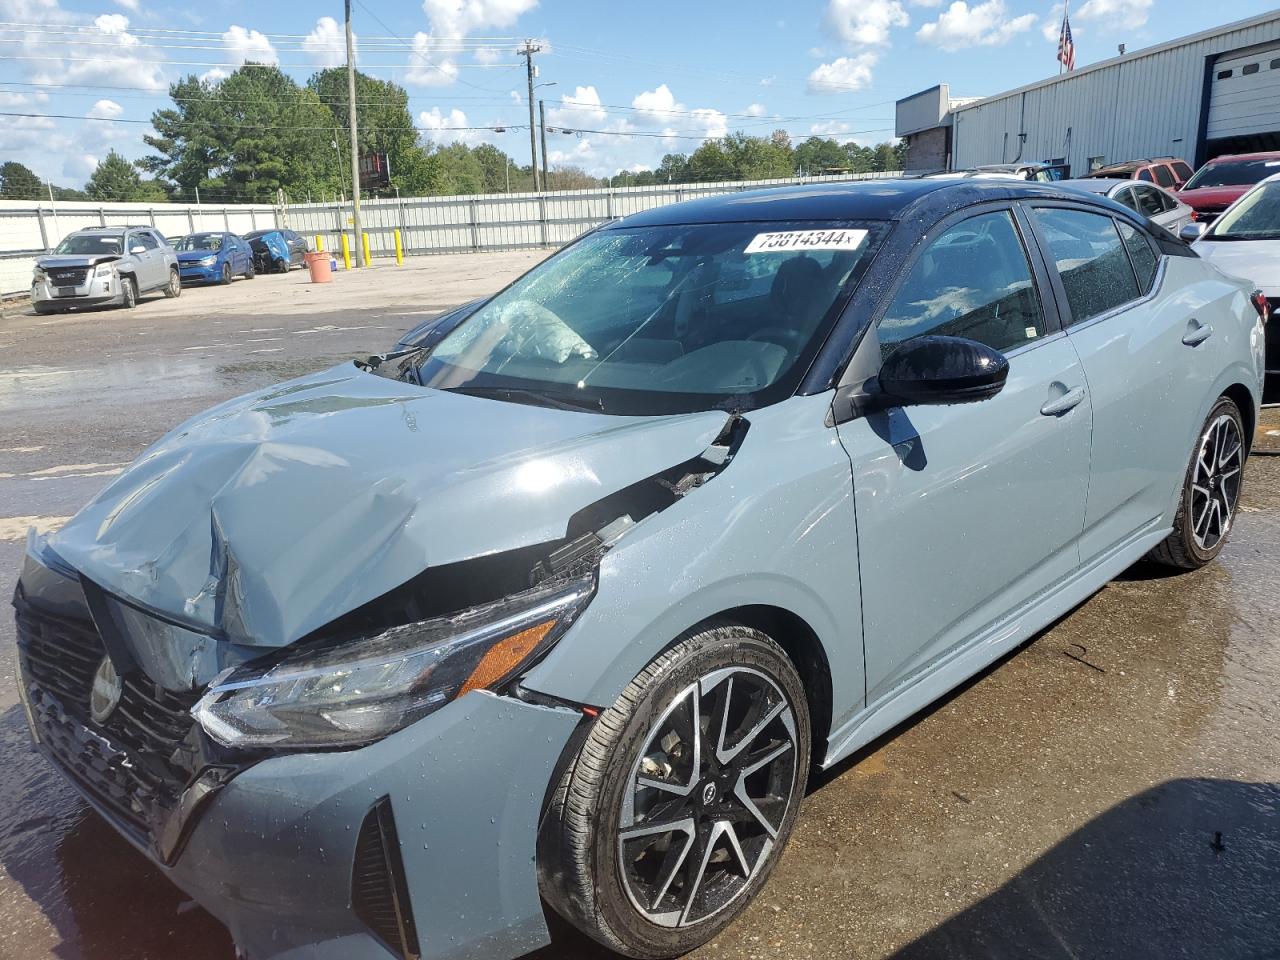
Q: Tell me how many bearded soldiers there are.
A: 0